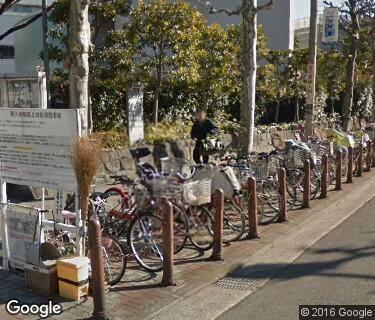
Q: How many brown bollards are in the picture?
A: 11